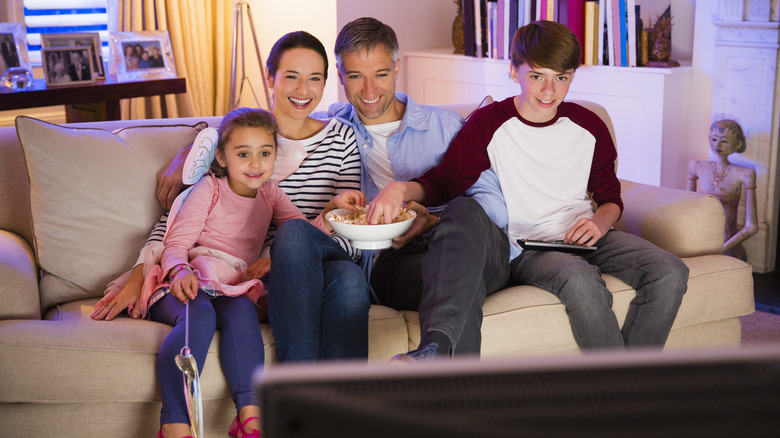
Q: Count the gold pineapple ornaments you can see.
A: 2